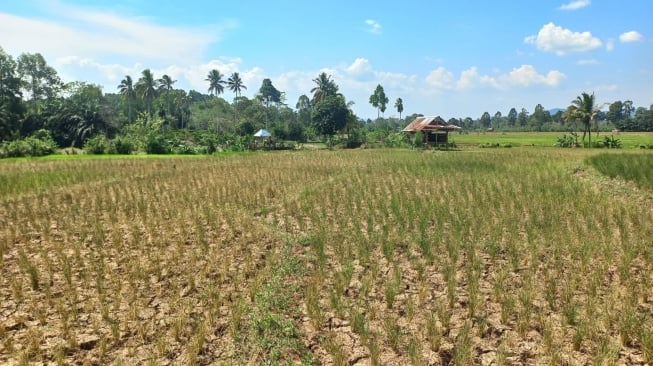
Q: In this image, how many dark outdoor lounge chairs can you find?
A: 0